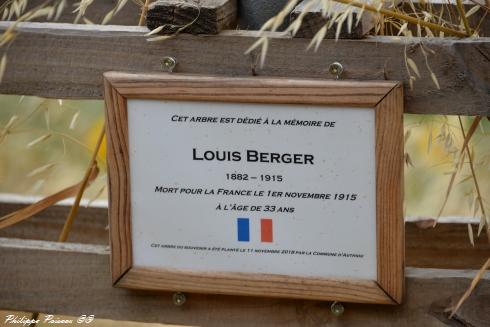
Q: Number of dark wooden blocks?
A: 2